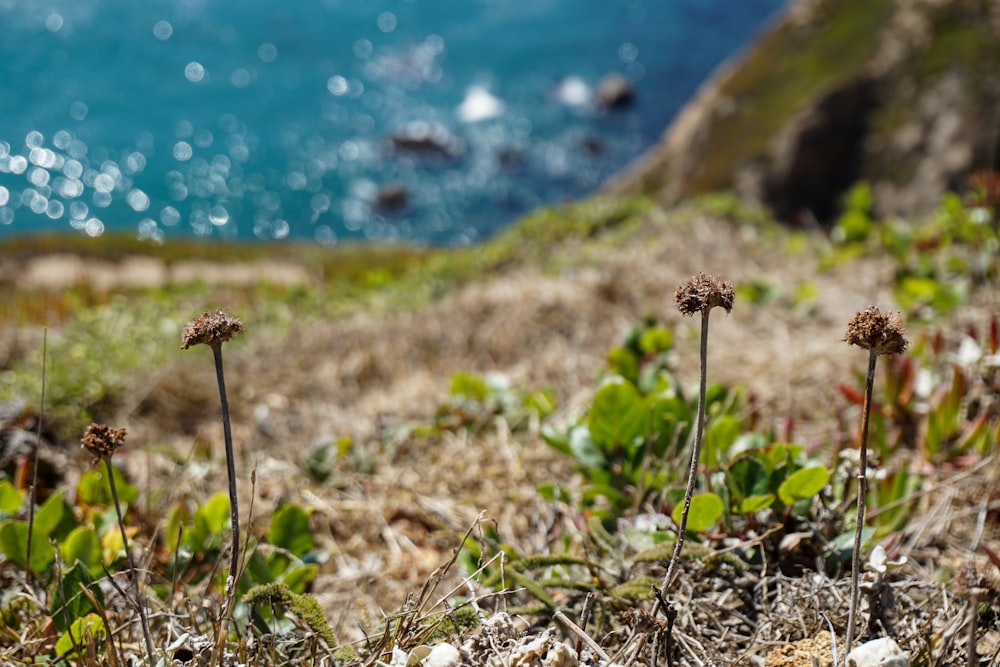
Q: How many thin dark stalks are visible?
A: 4